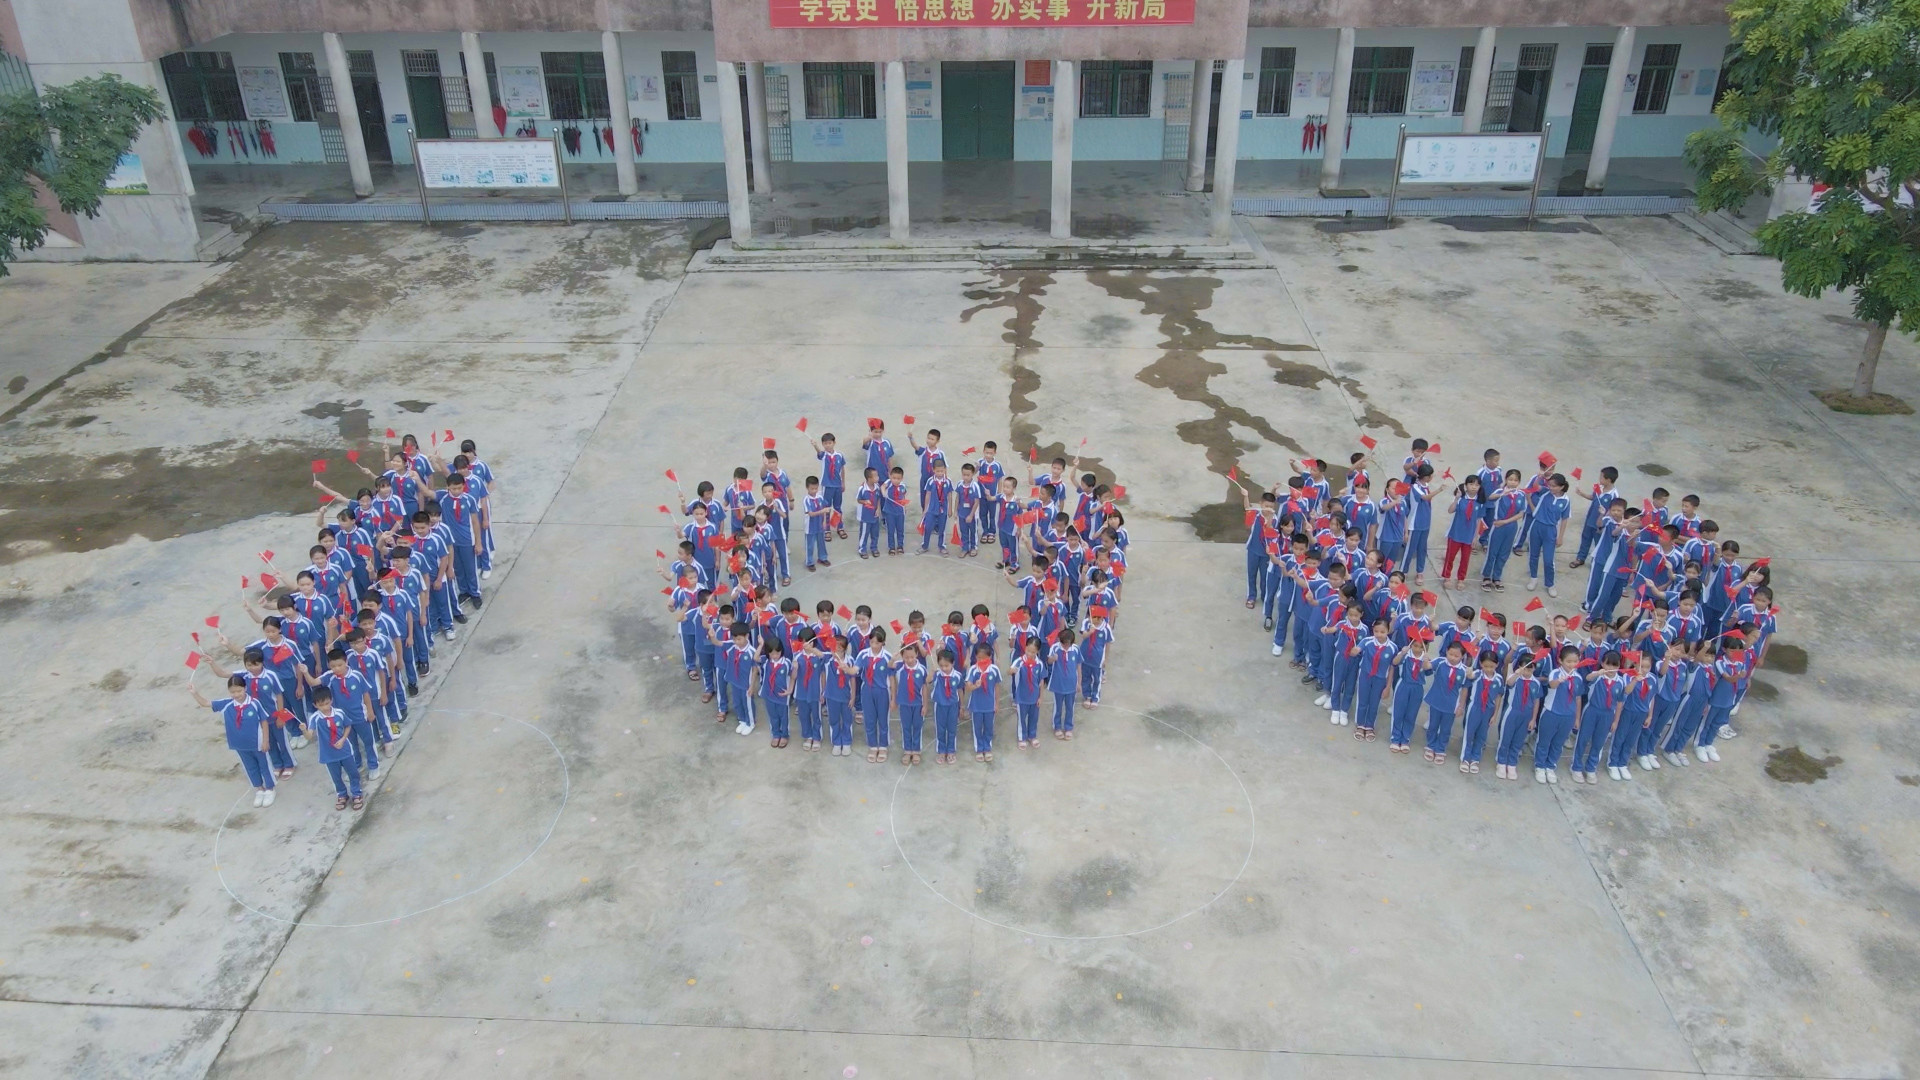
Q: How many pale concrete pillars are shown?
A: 12